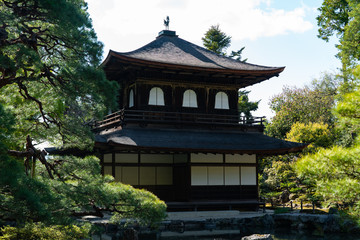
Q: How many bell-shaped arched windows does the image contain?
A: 4